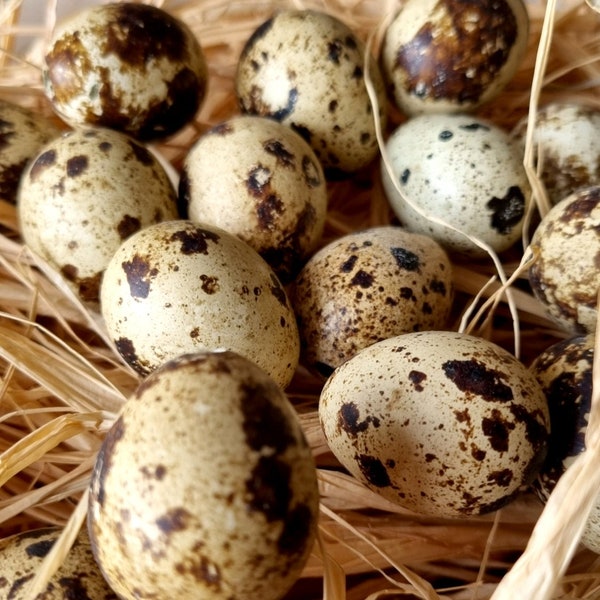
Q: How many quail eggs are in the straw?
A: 15